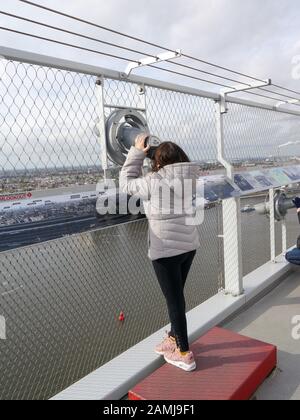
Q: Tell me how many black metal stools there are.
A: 0